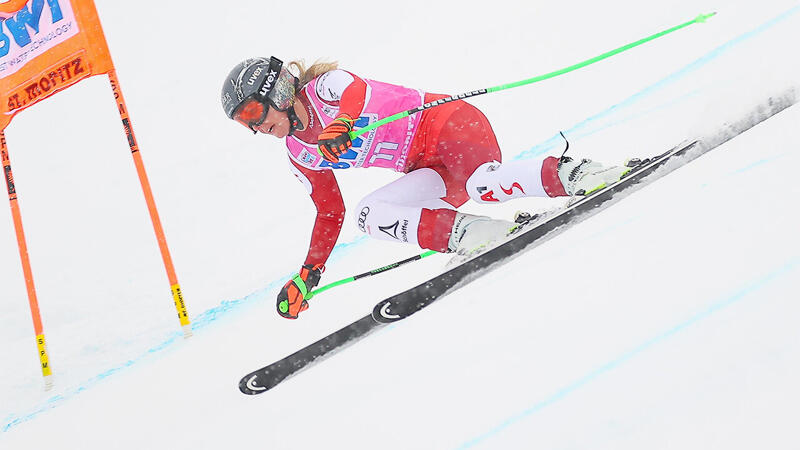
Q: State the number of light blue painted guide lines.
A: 2